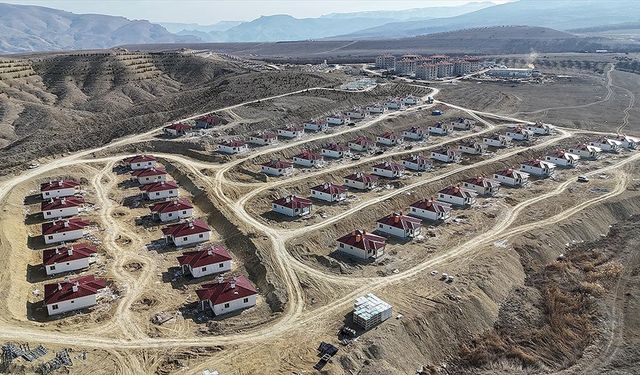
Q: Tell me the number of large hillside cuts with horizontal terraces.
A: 2